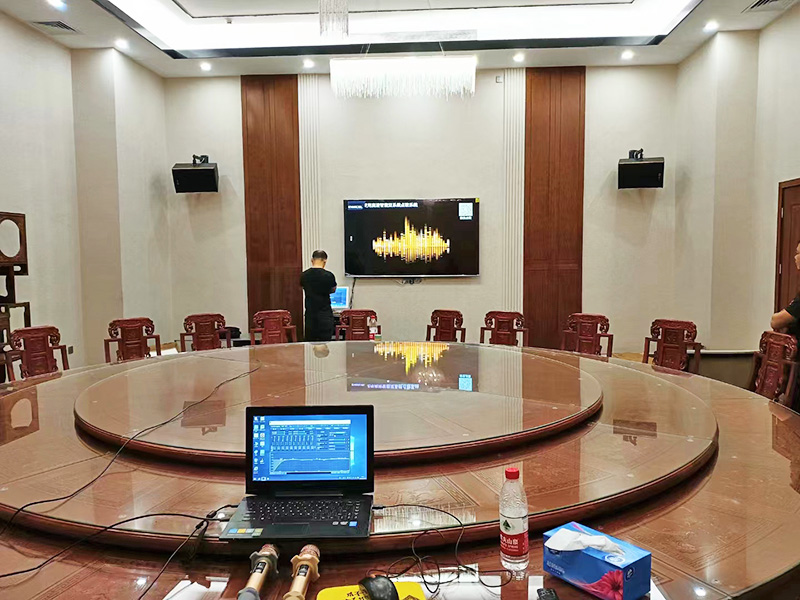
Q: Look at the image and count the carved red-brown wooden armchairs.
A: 10